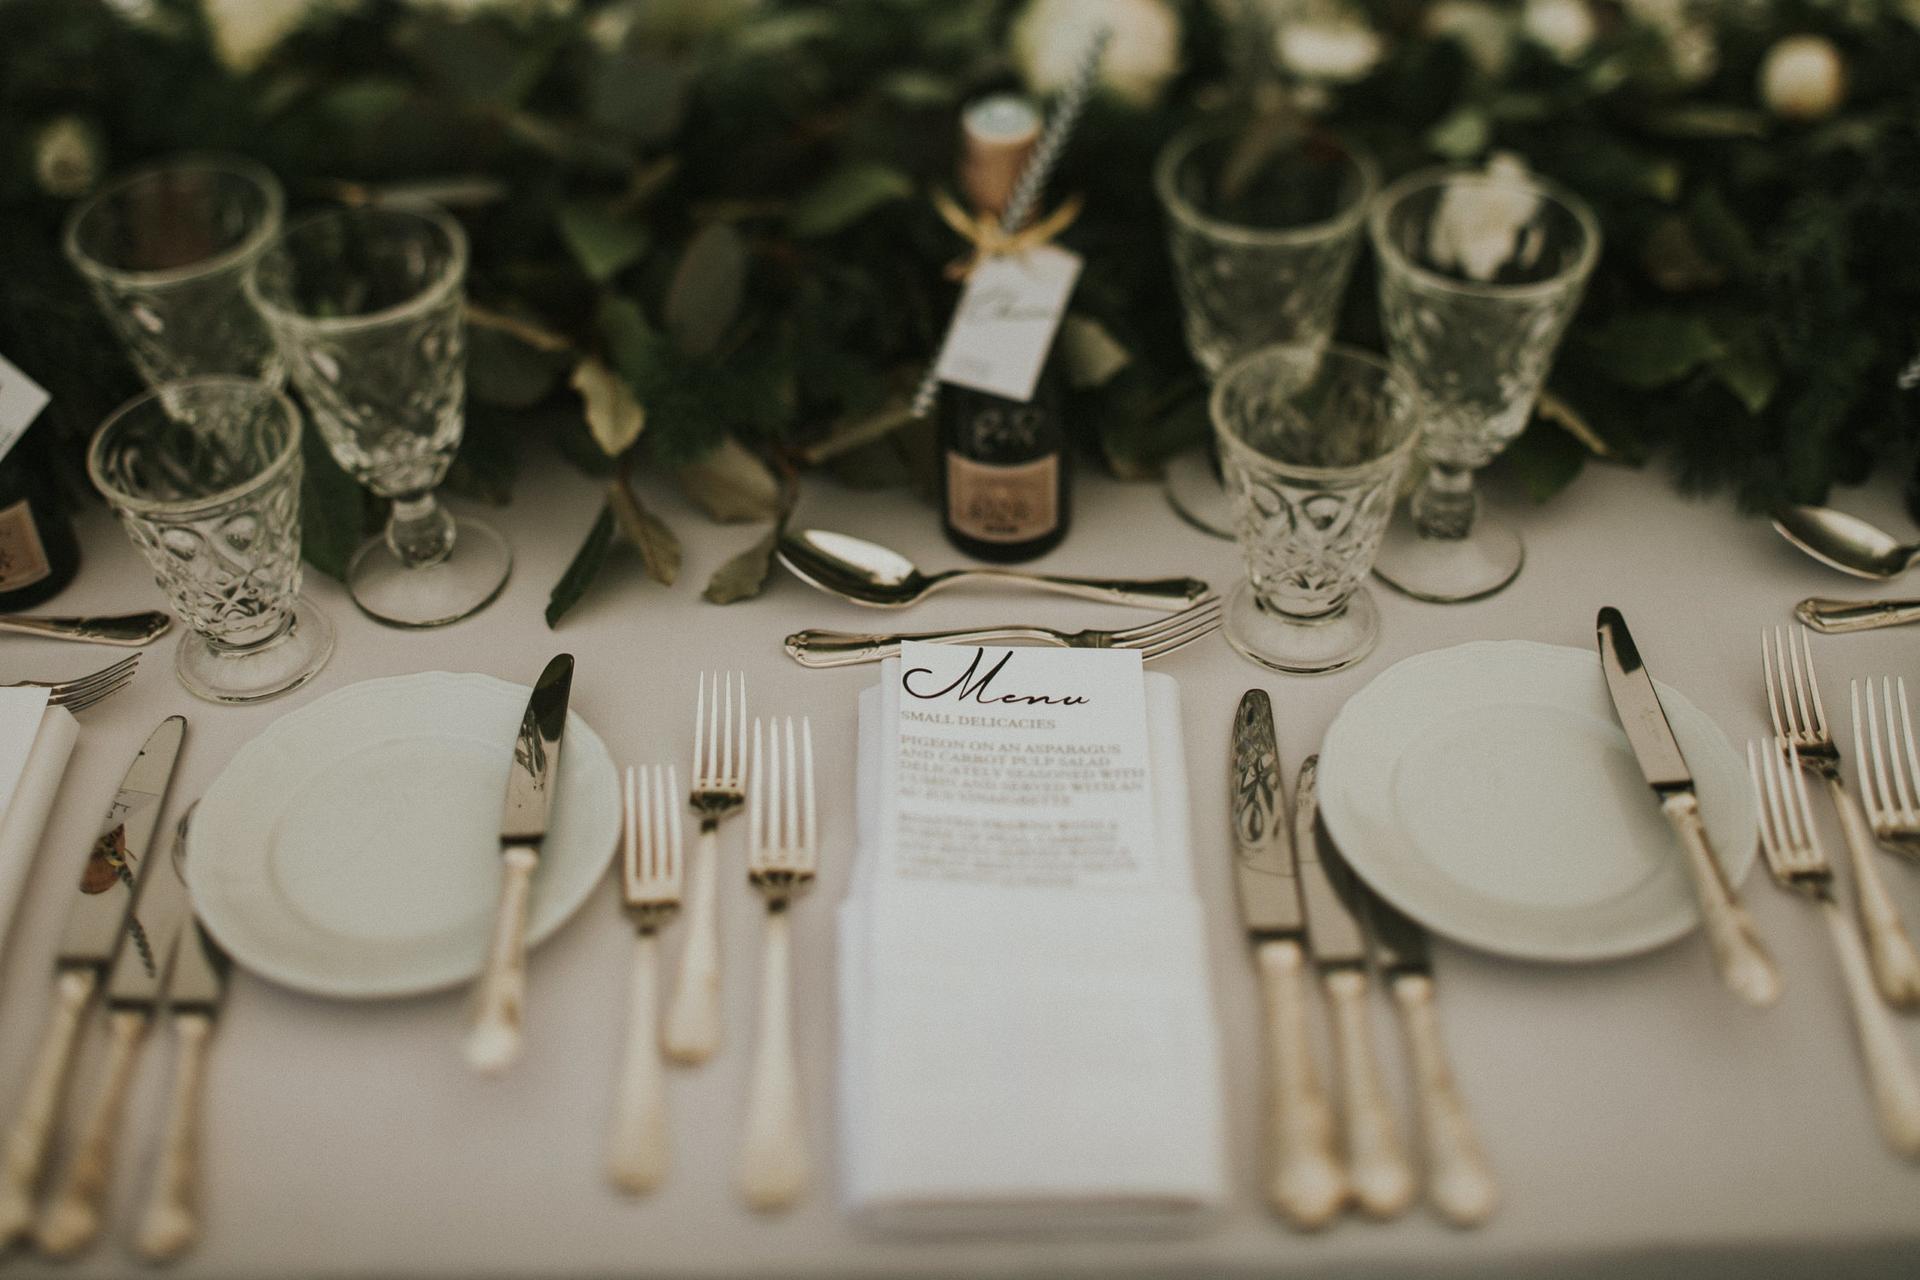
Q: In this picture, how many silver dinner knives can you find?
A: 8